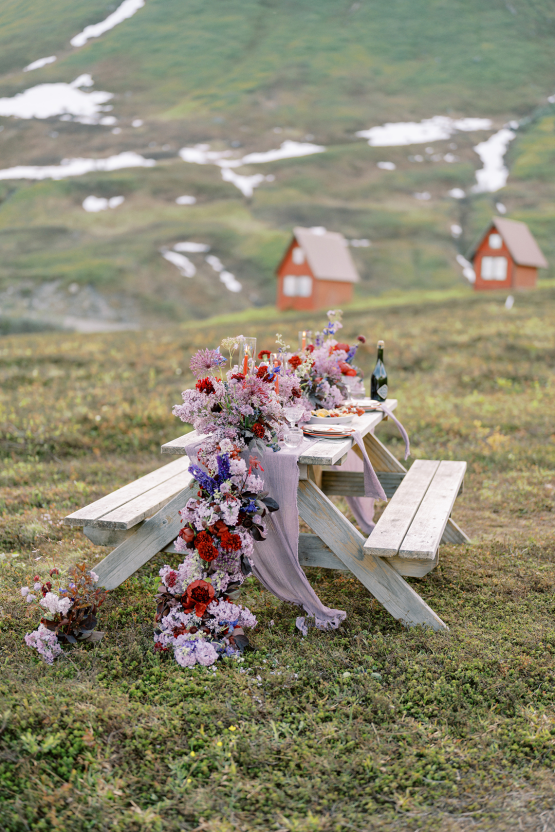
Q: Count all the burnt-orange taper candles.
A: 3